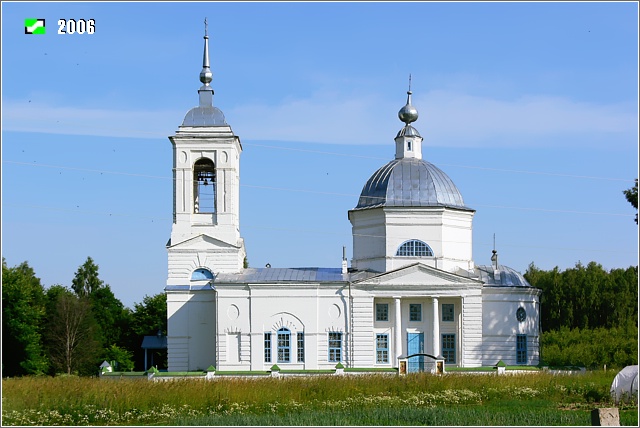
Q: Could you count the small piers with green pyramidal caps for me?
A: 6